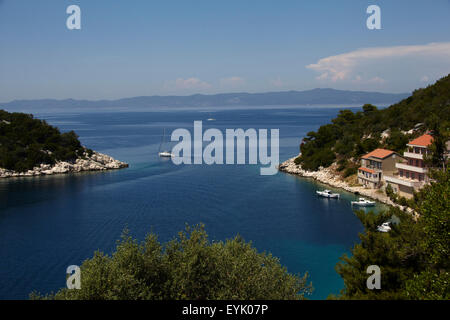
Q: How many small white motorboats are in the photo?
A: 3